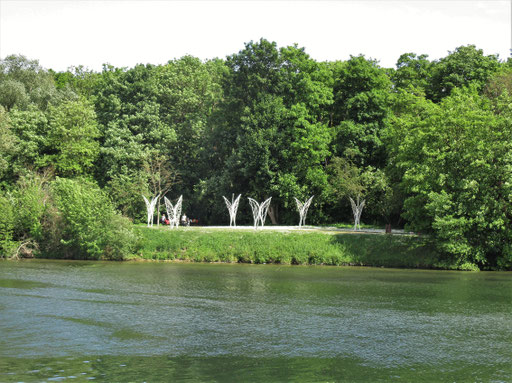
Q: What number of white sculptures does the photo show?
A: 6